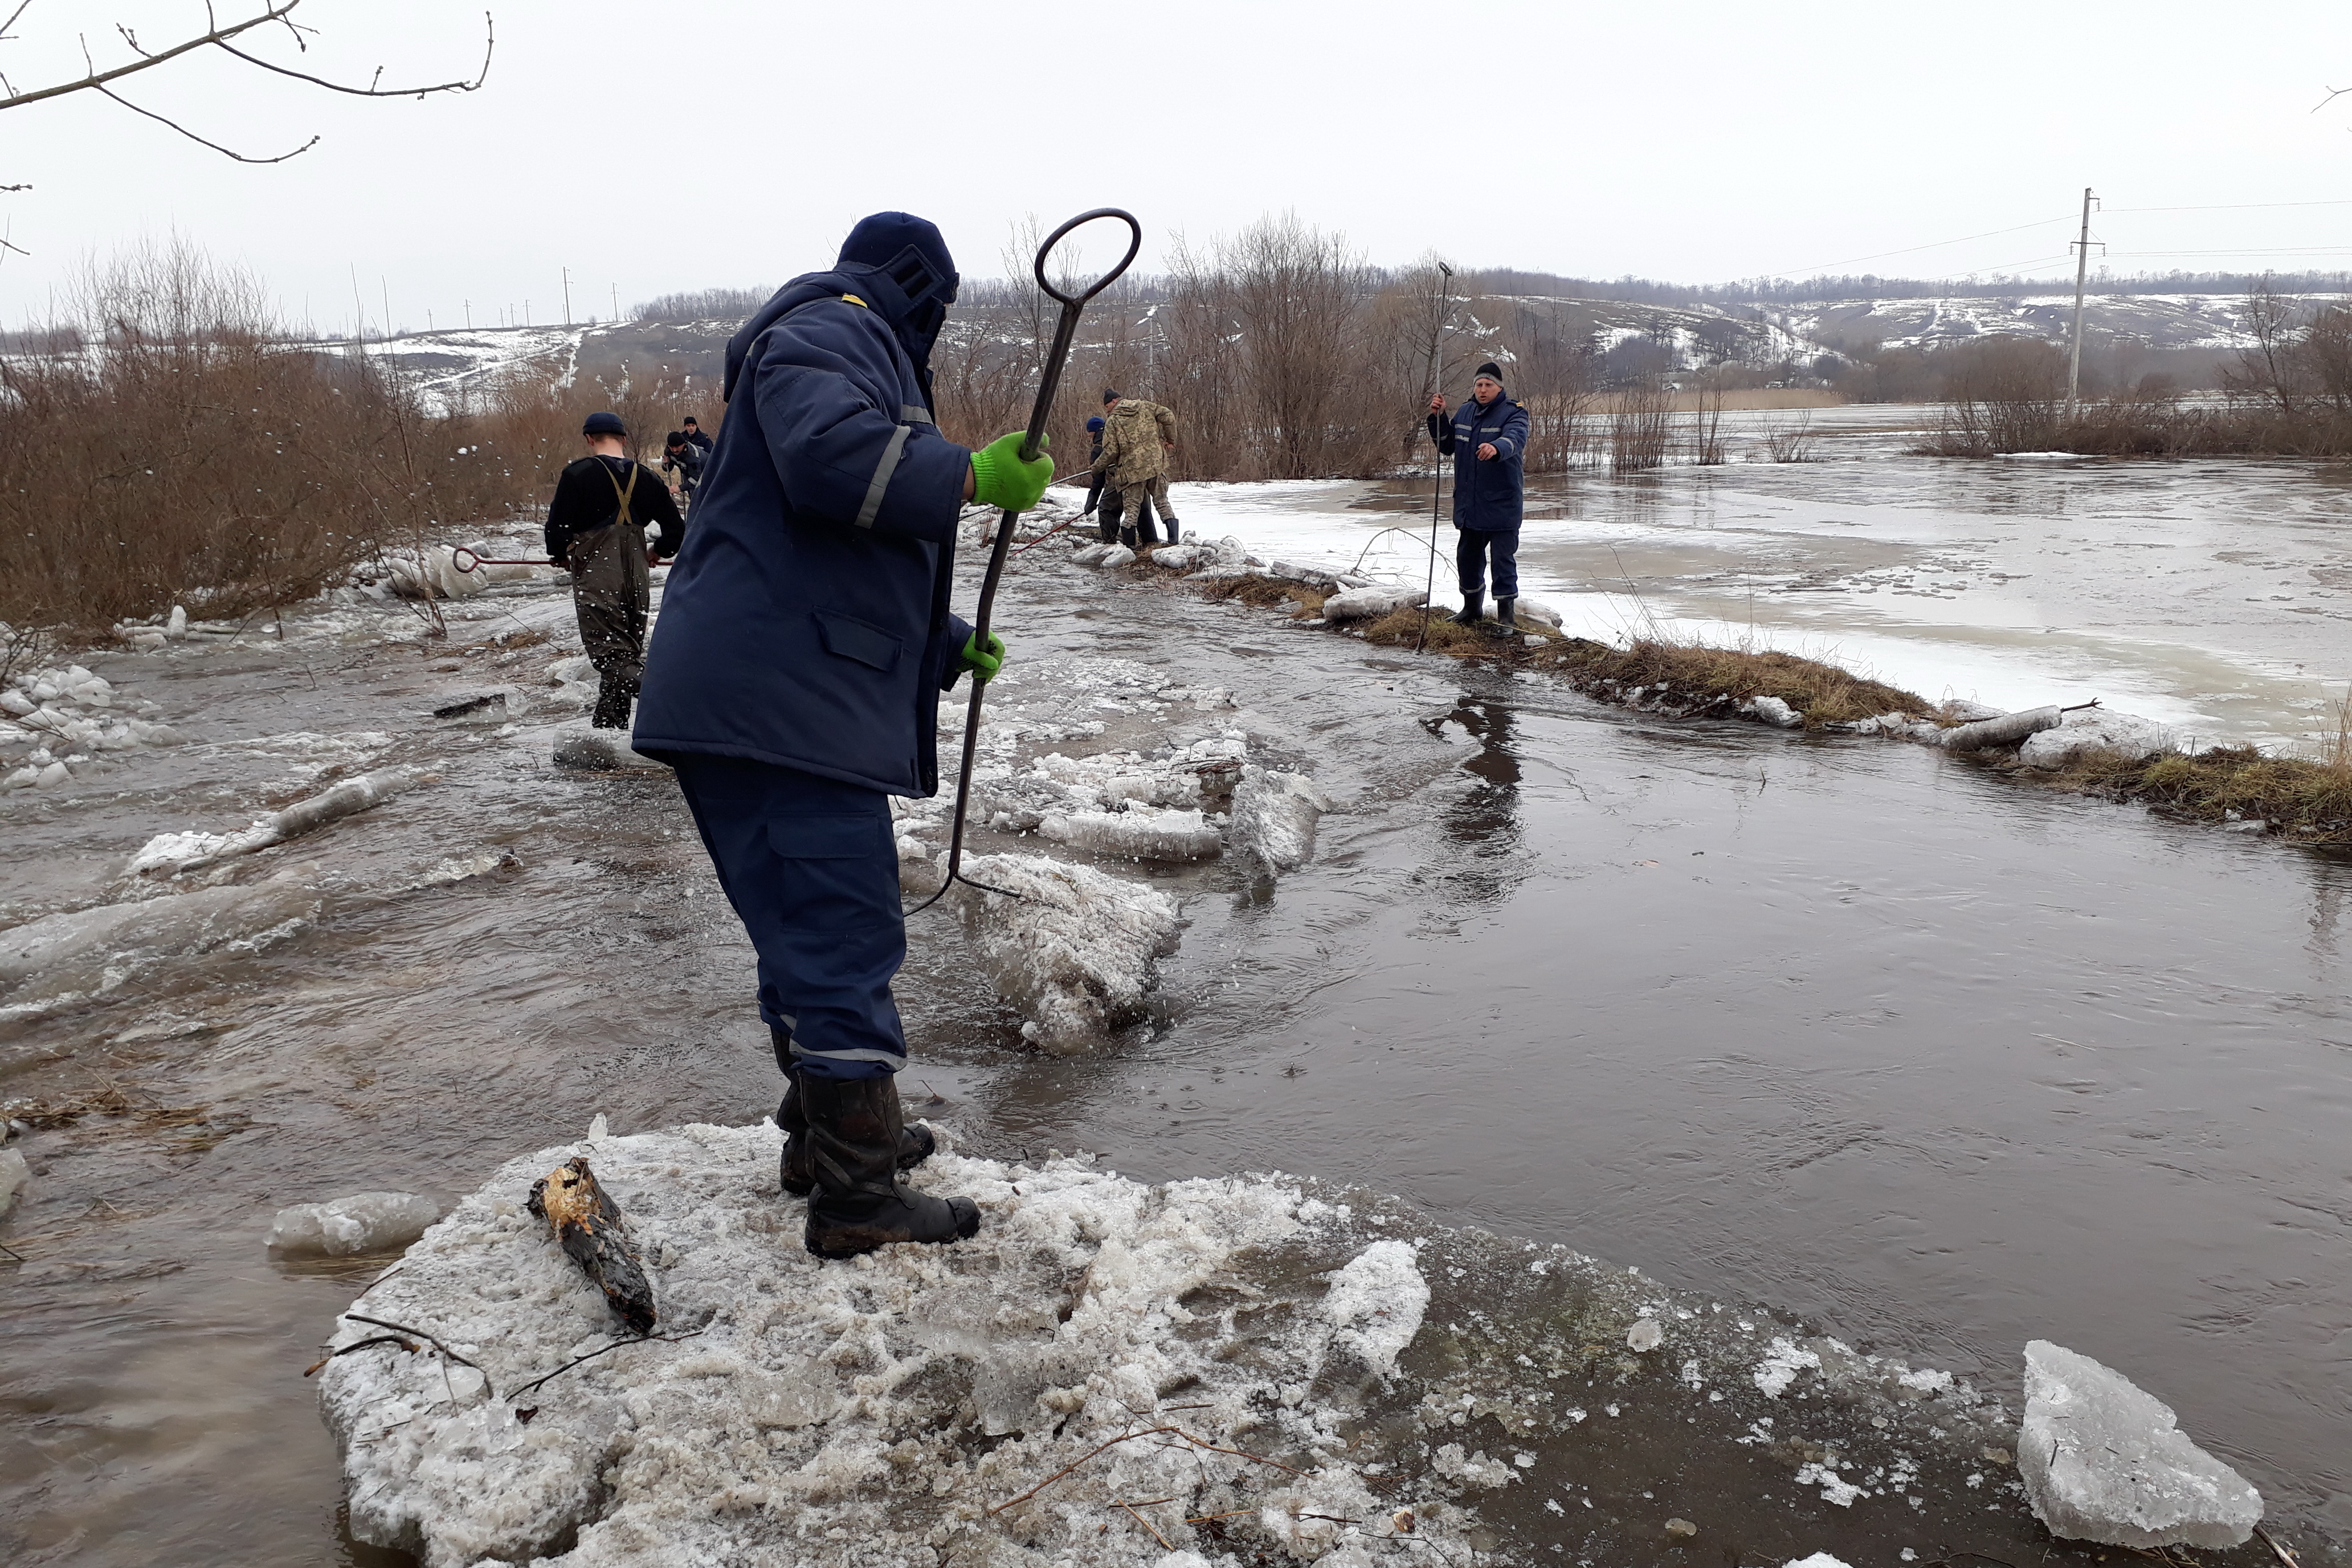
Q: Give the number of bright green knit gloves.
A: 2